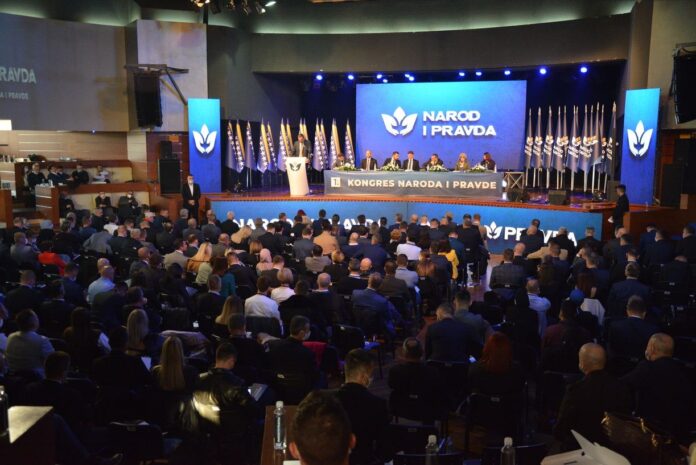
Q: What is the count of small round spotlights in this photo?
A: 11